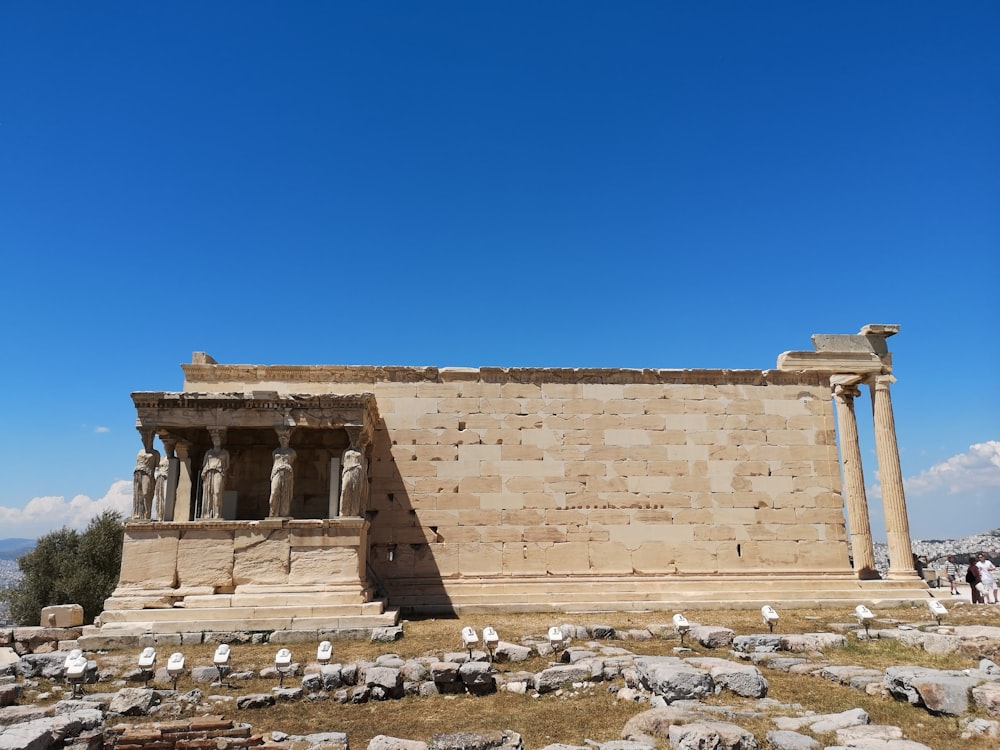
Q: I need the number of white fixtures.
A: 14